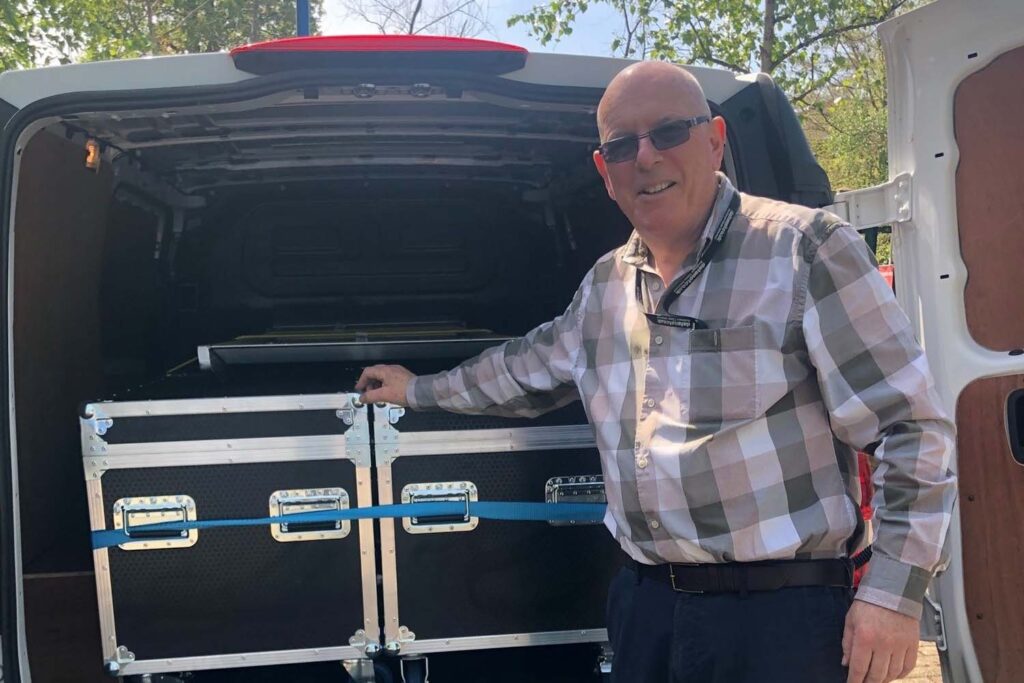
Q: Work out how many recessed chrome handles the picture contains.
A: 4